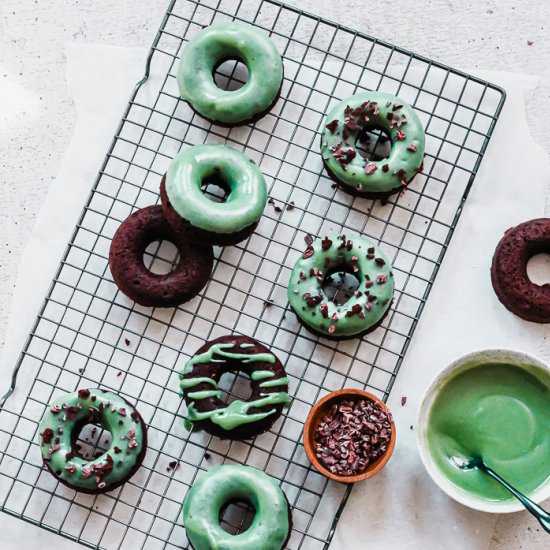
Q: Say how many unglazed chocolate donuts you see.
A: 2